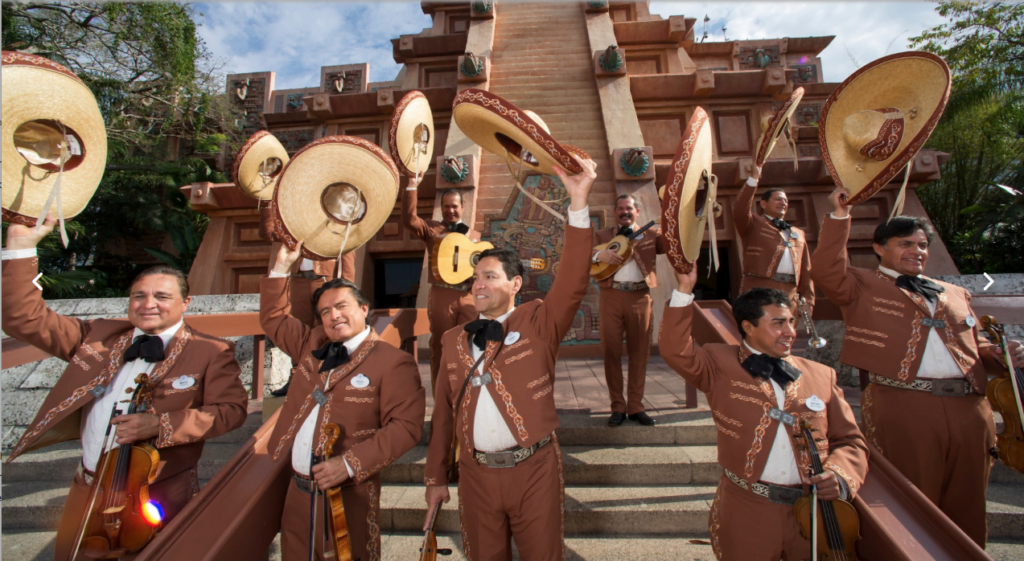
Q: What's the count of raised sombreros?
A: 8